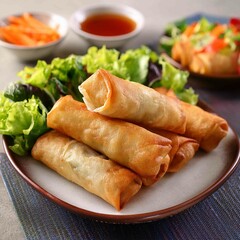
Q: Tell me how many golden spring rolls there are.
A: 5